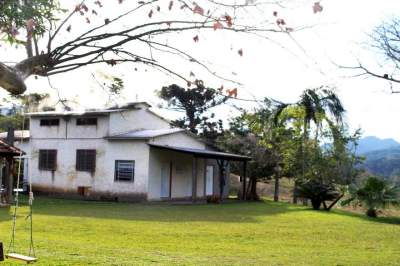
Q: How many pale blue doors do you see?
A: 2